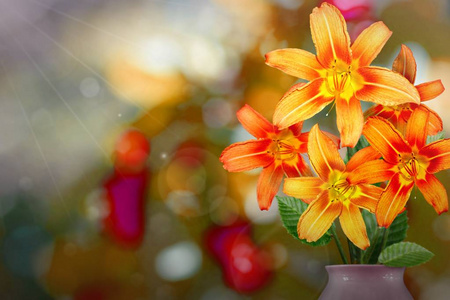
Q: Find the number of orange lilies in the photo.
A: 5